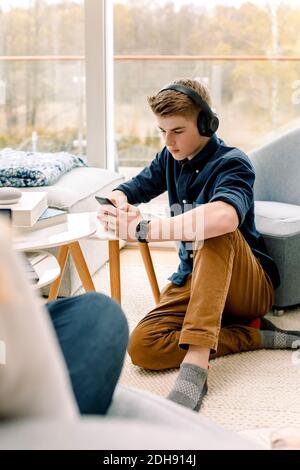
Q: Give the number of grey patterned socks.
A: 2